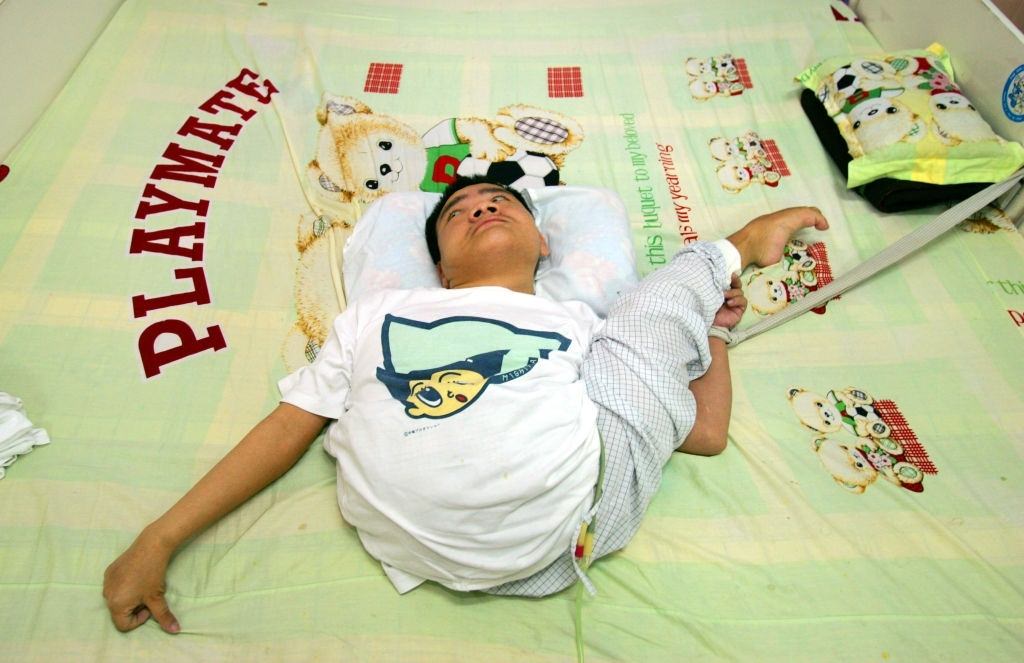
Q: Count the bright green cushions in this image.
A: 1